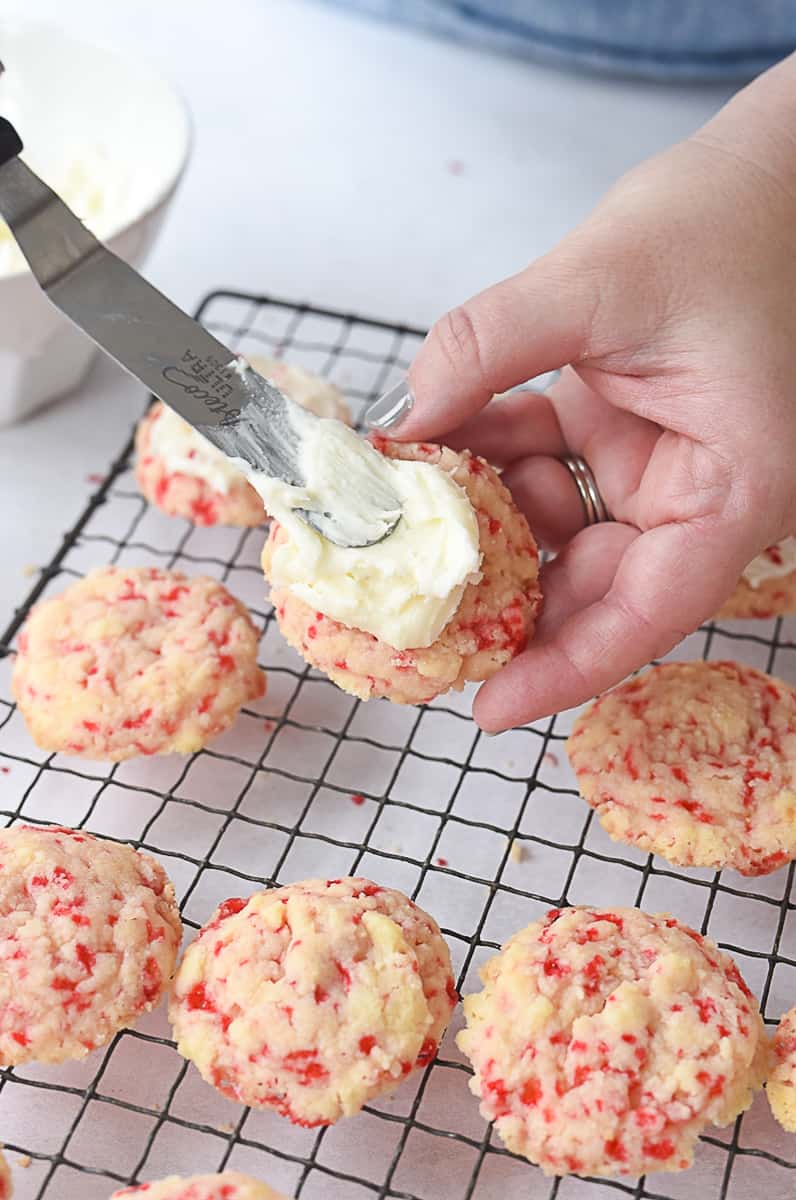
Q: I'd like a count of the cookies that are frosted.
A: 3